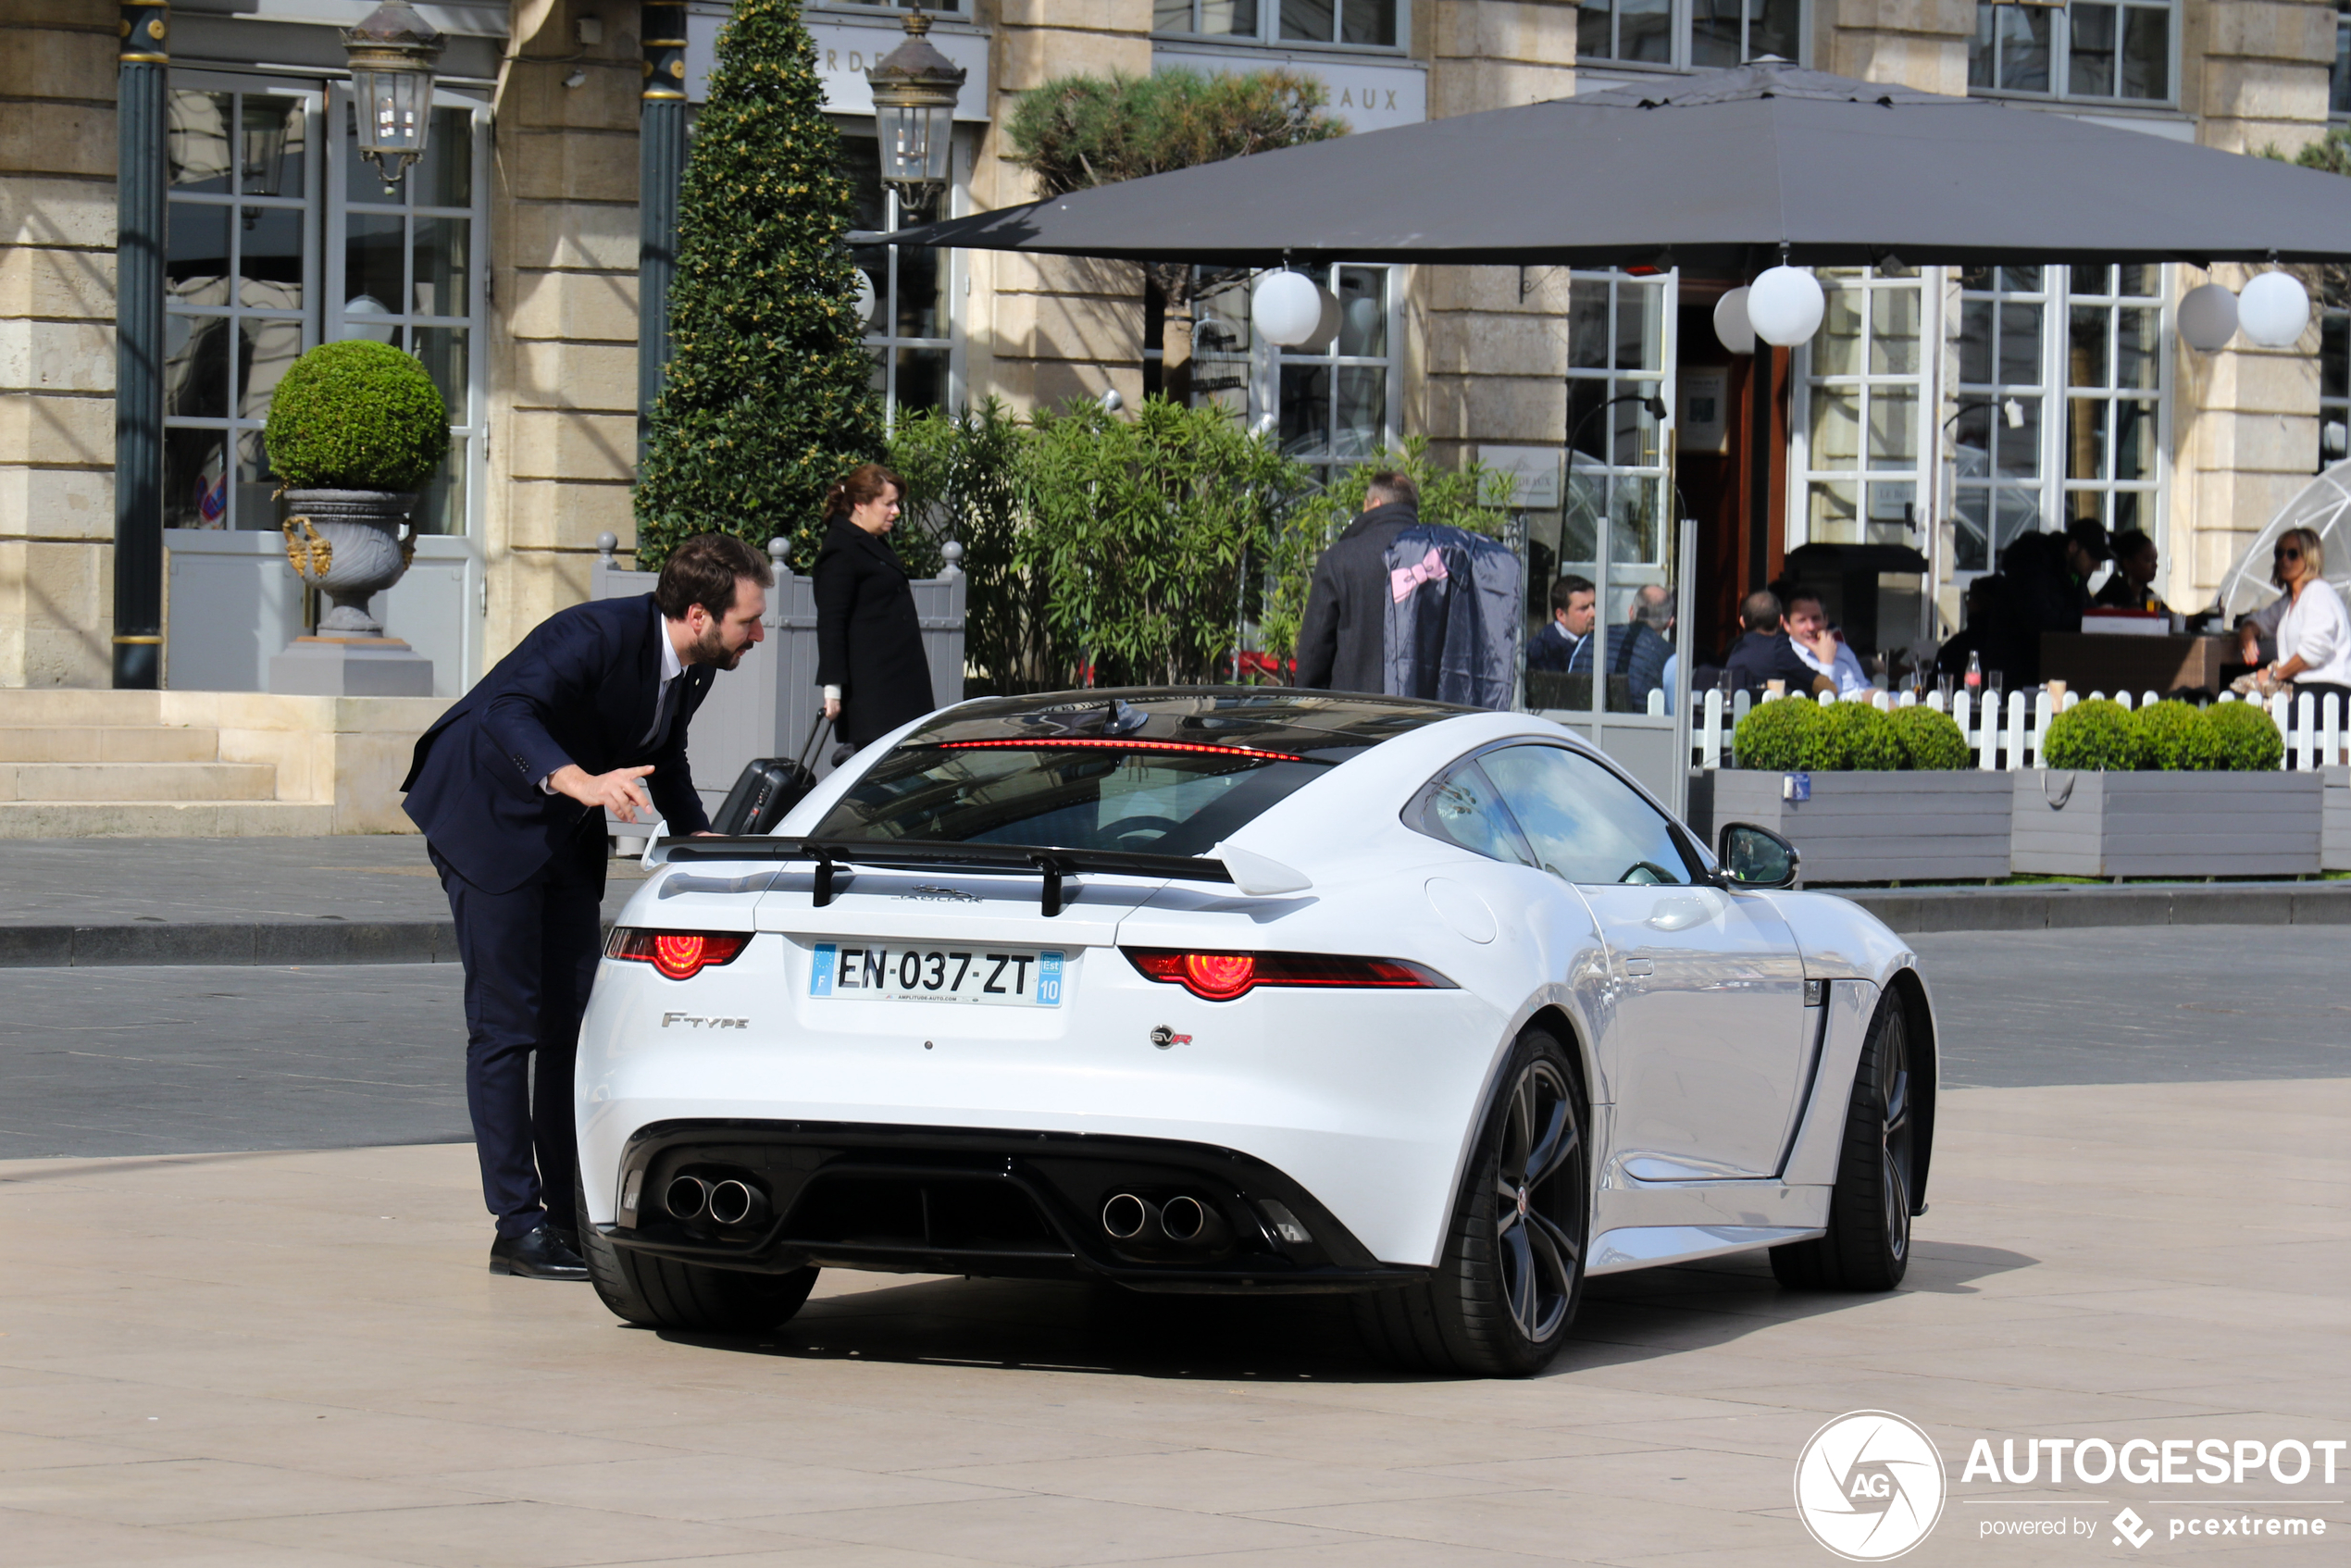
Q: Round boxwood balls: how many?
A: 7